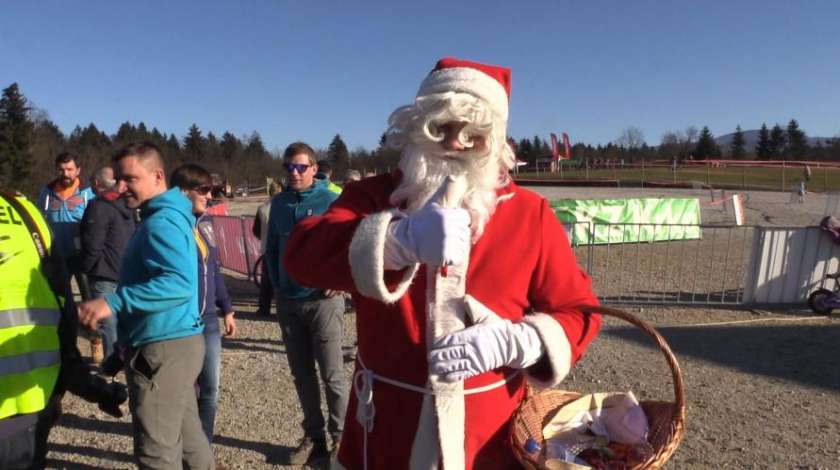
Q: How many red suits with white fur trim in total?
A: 1